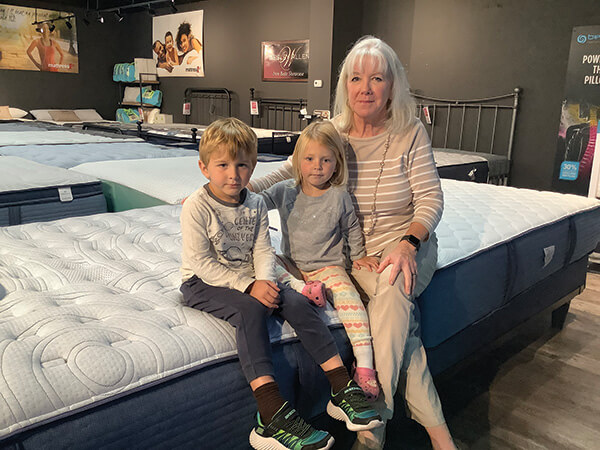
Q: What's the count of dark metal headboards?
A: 3